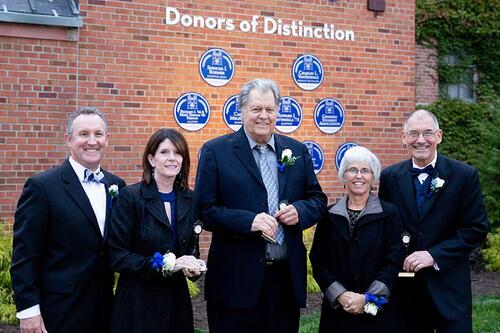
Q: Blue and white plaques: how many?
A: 8